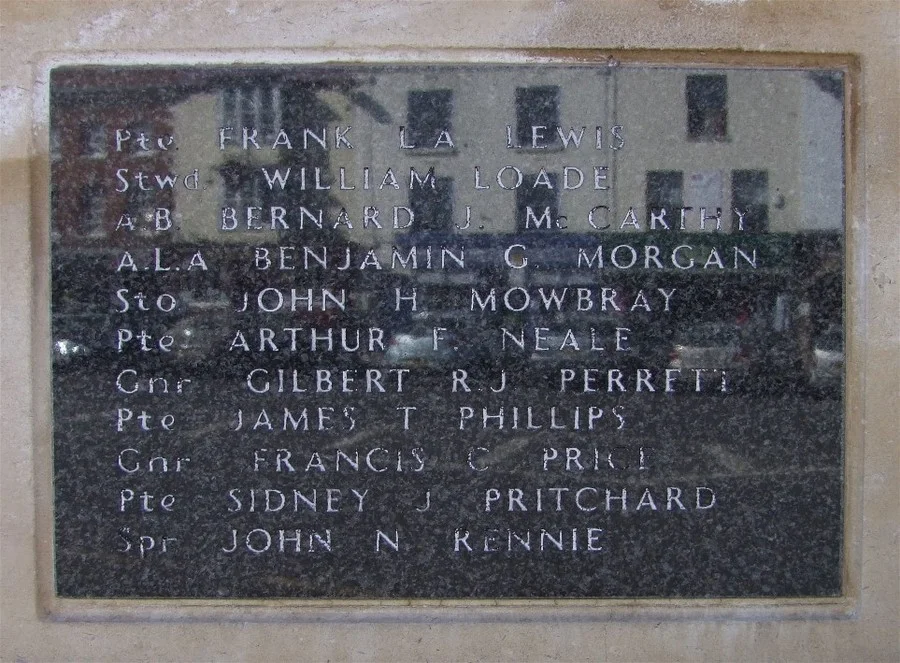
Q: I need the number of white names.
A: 11